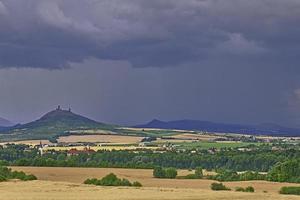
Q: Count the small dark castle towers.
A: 2